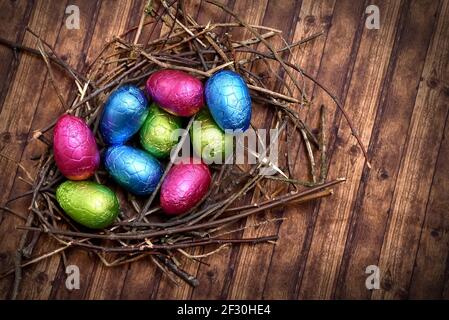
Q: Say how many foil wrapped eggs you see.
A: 9